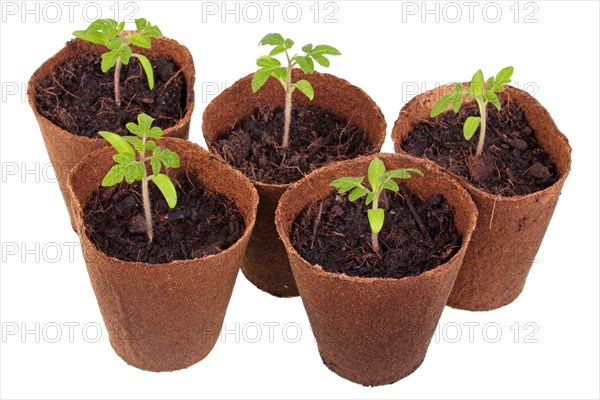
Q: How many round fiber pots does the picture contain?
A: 5